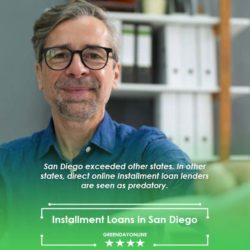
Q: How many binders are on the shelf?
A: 8